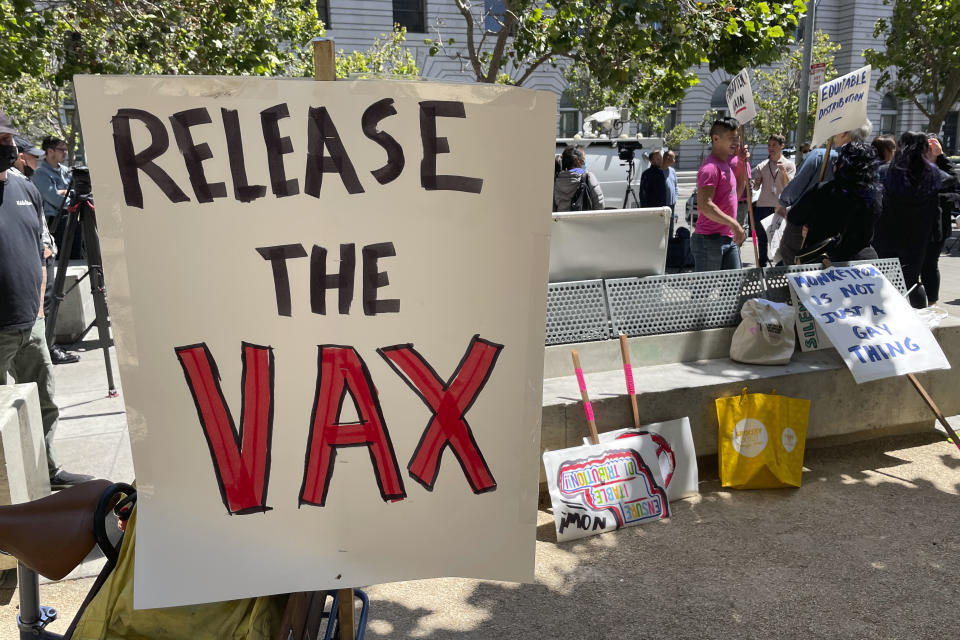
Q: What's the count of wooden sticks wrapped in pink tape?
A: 3